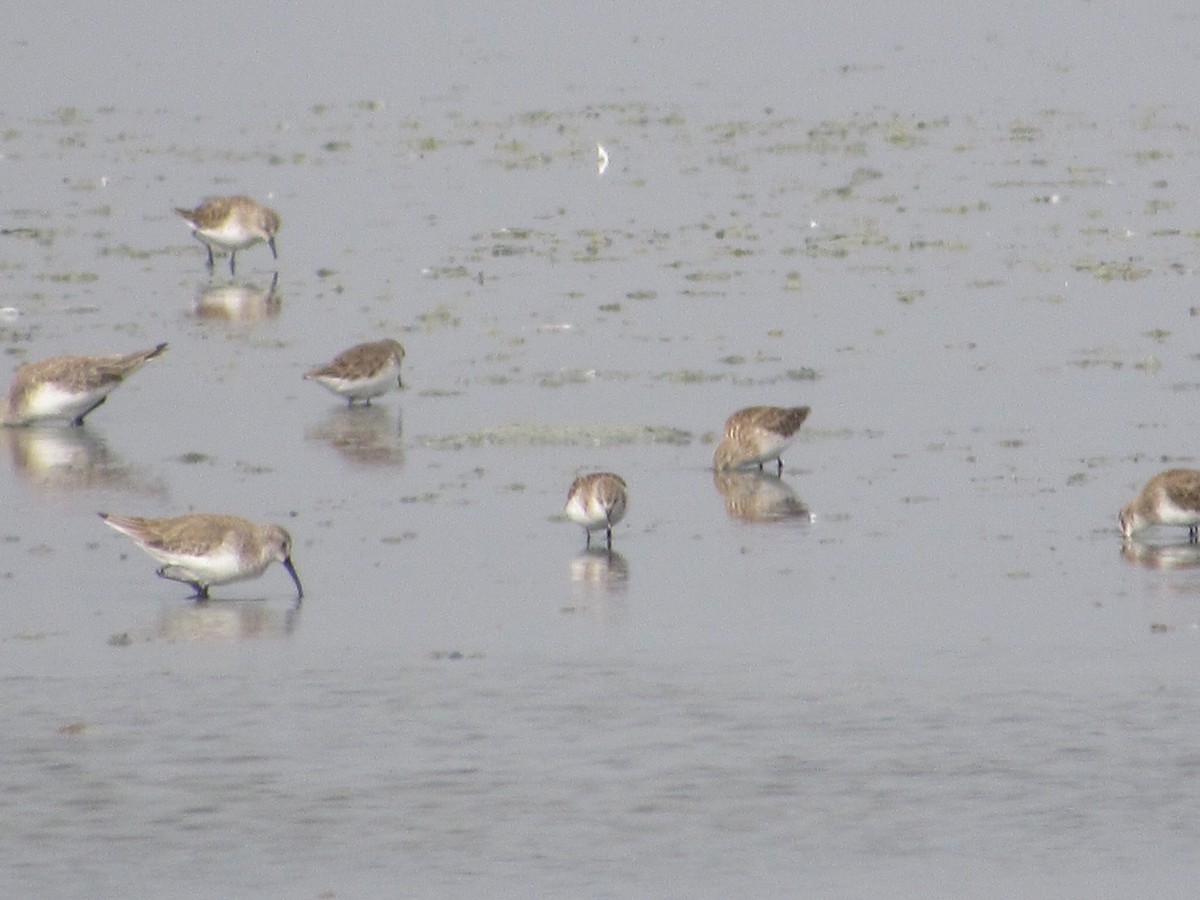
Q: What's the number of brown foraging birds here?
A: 7